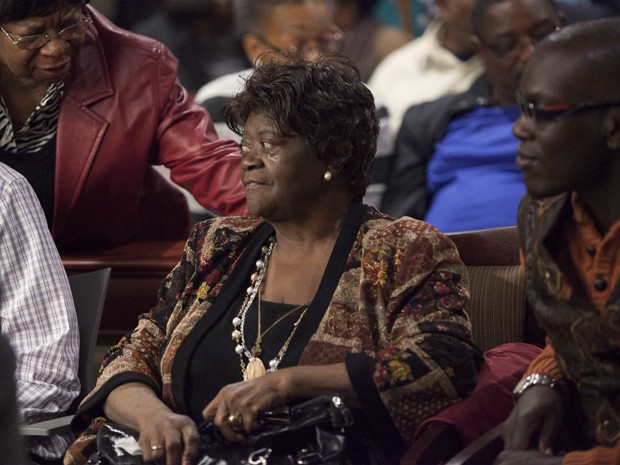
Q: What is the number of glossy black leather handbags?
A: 1